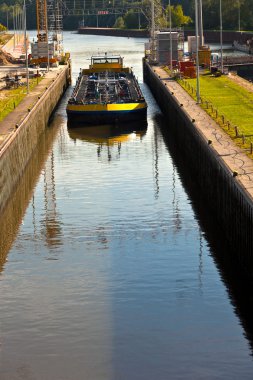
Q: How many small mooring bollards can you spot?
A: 14